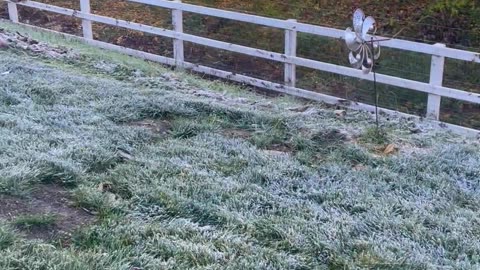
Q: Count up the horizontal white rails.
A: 3